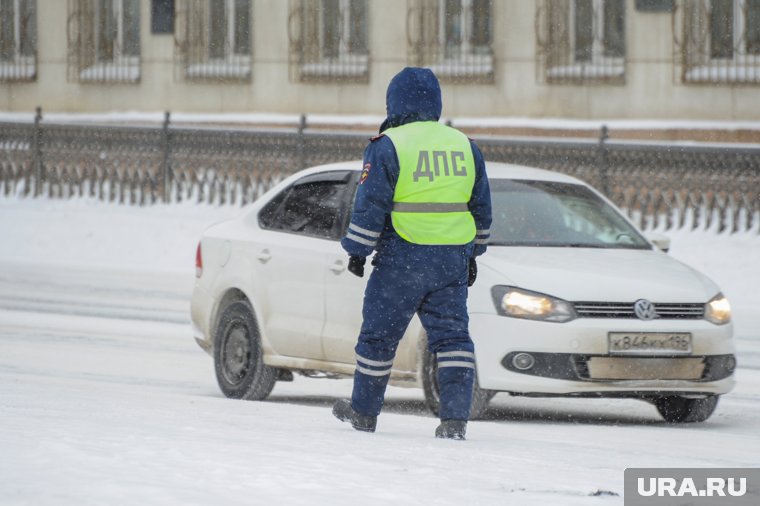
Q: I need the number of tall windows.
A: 7